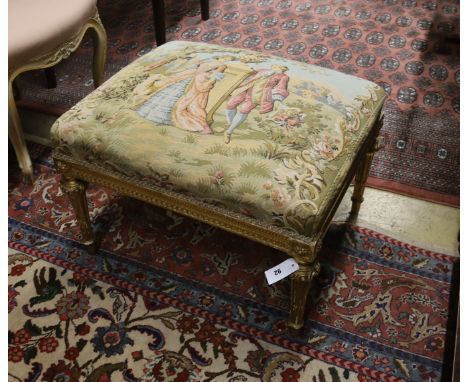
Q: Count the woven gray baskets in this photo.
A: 0